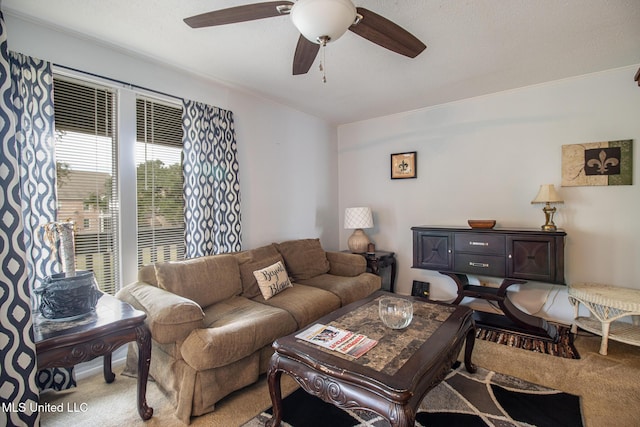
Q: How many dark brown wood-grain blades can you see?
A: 3